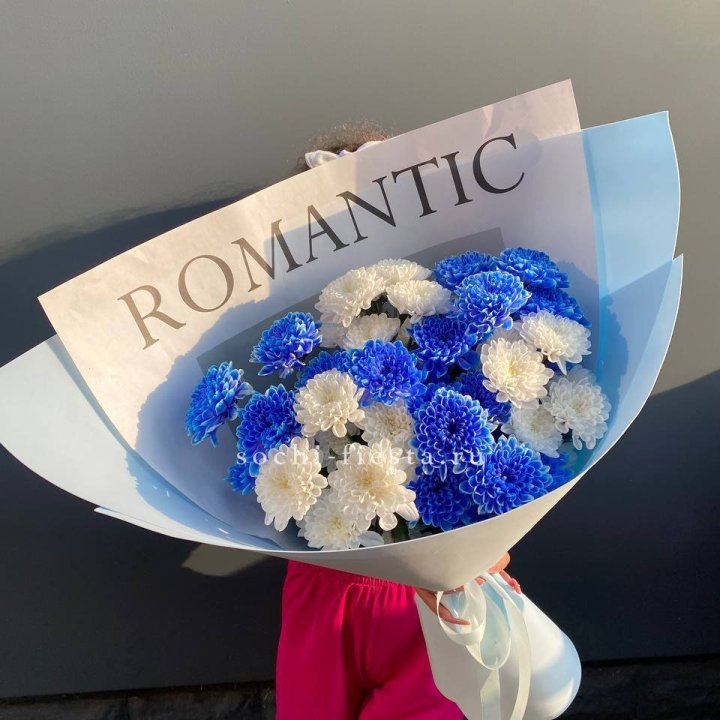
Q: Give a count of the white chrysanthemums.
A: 13